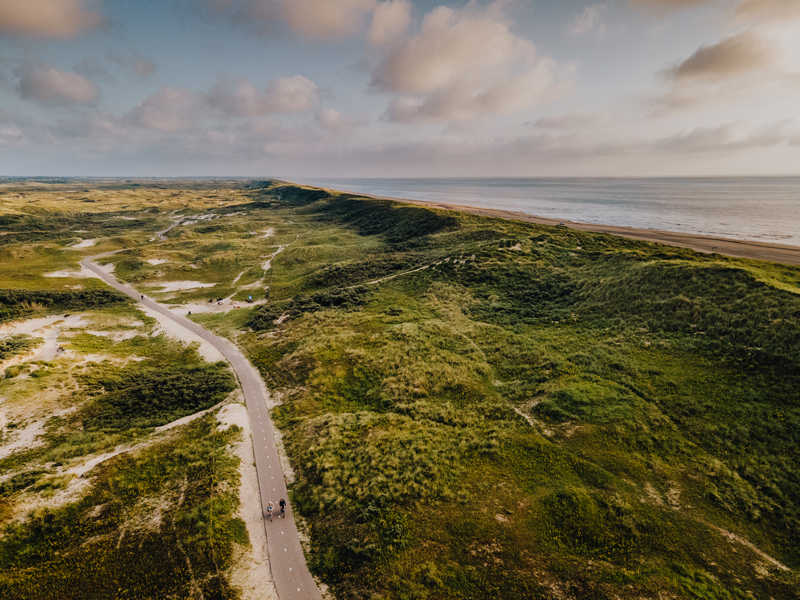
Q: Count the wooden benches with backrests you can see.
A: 0